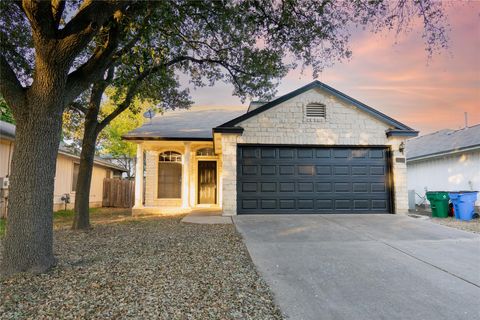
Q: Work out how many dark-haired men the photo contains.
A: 0